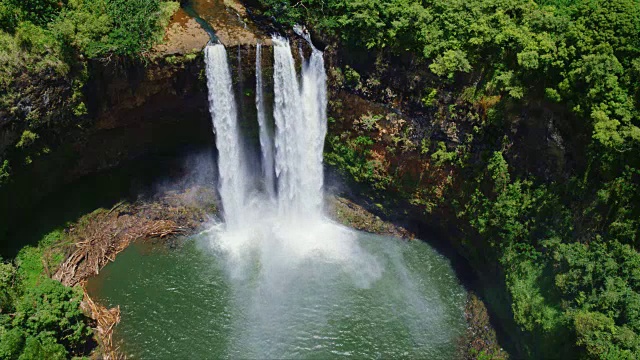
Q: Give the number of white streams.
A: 4